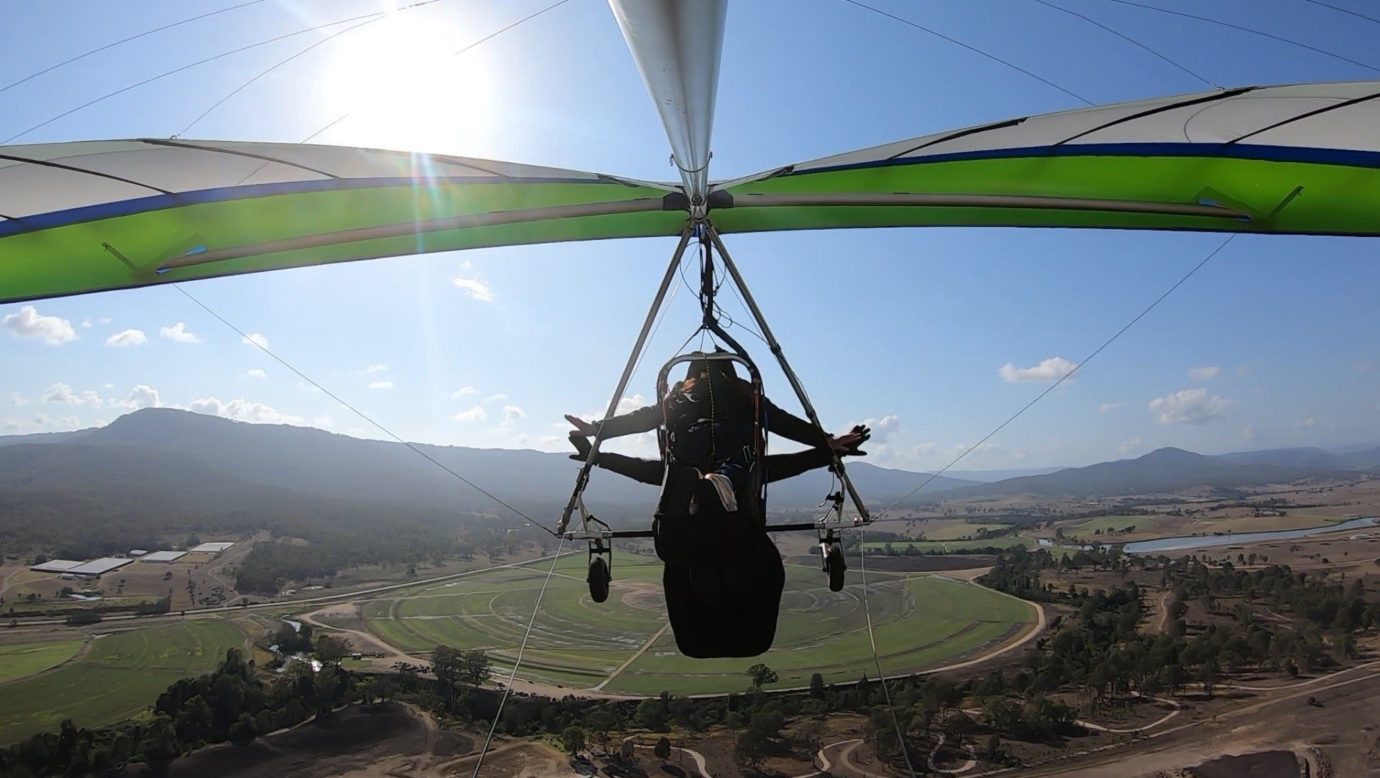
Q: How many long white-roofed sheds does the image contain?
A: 4